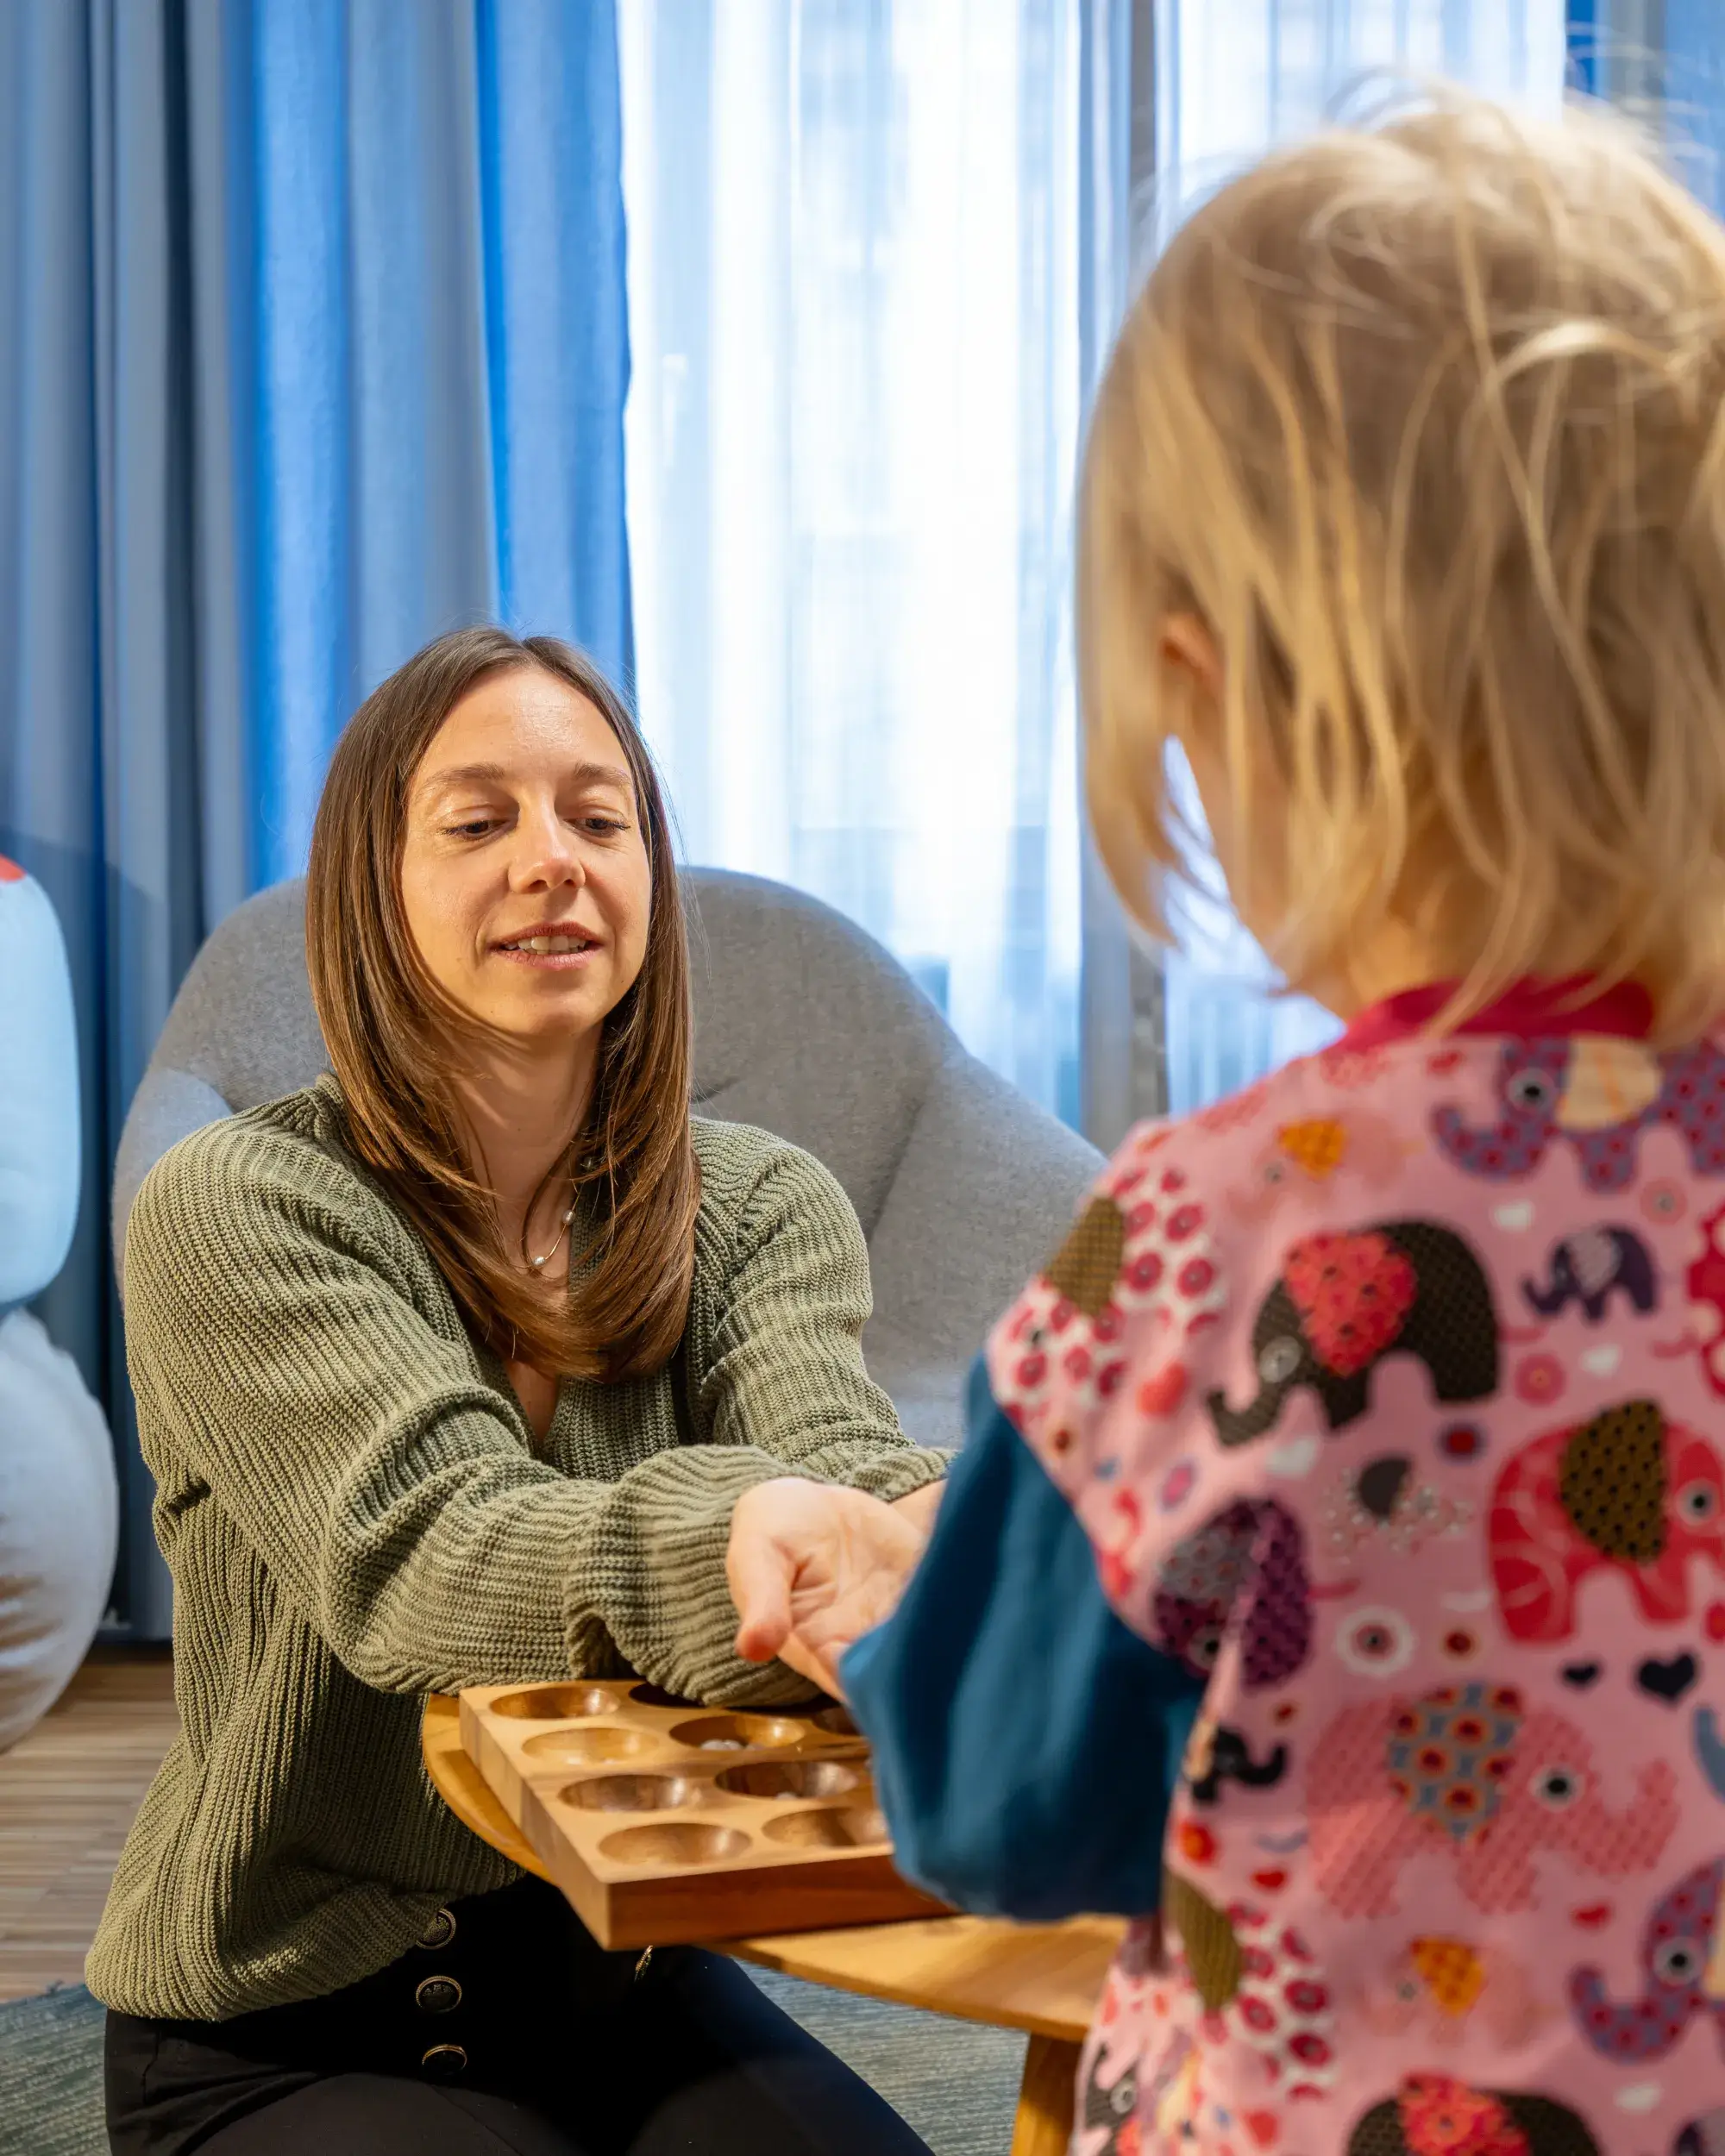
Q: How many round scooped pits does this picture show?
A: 9